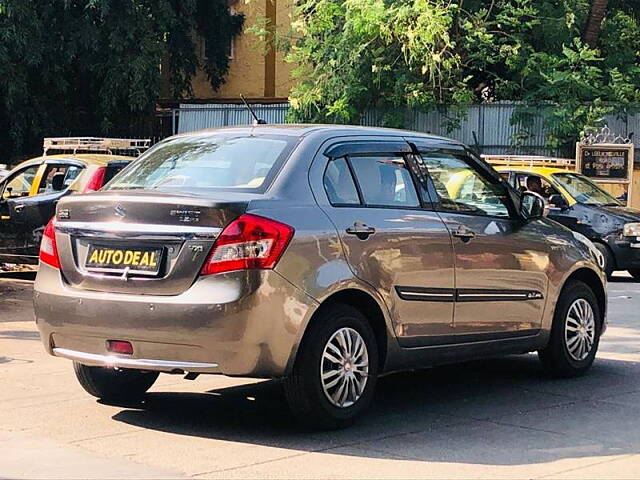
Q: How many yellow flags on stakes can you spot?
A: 0